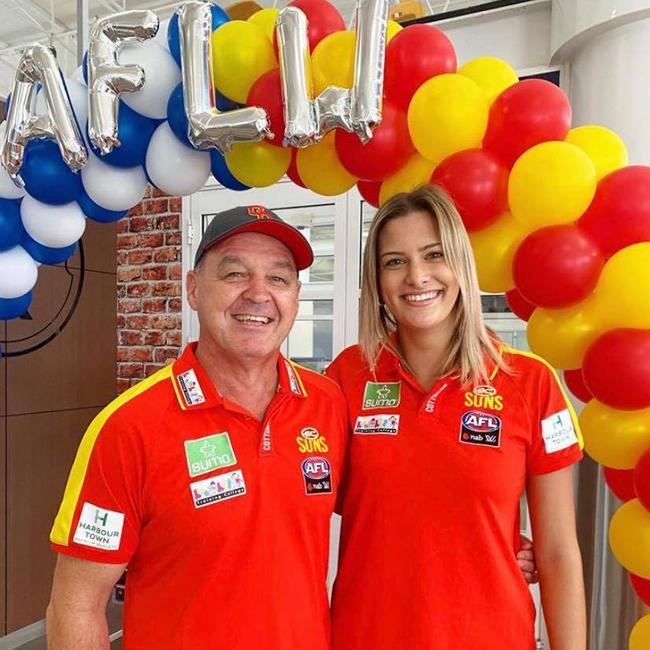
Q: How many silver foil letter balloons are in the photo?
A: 4